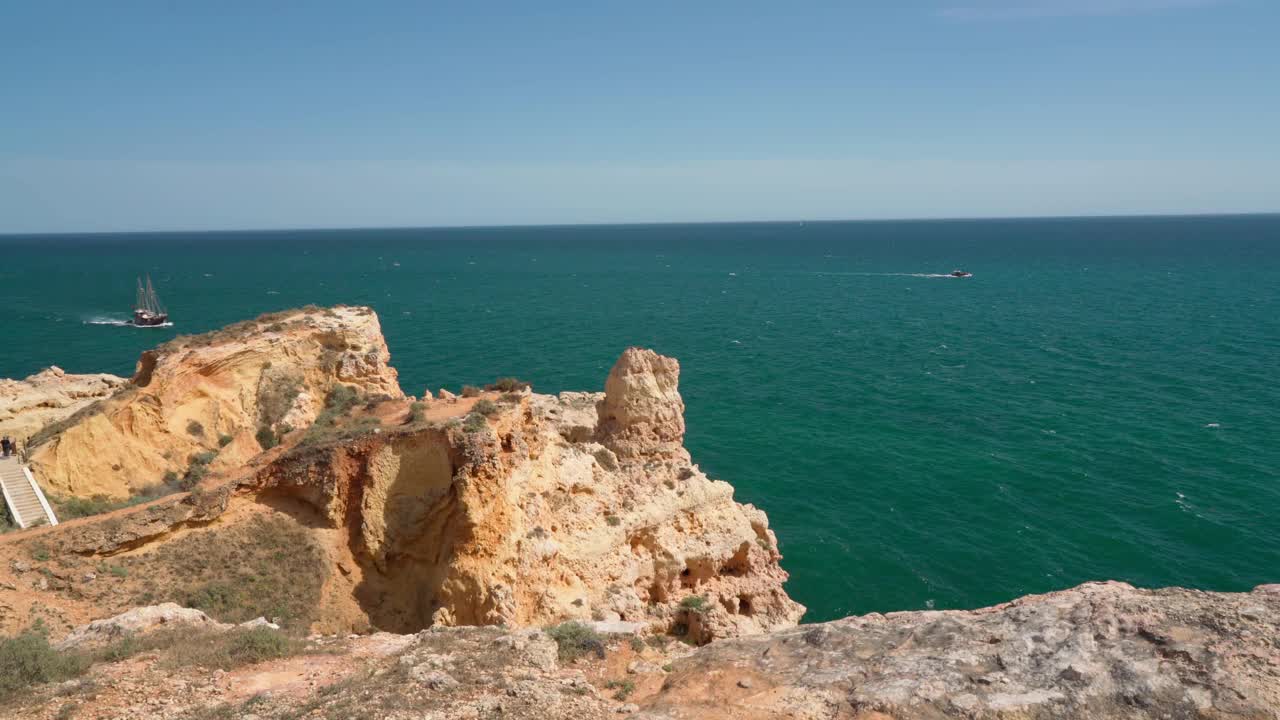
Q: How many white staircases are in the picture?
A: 1